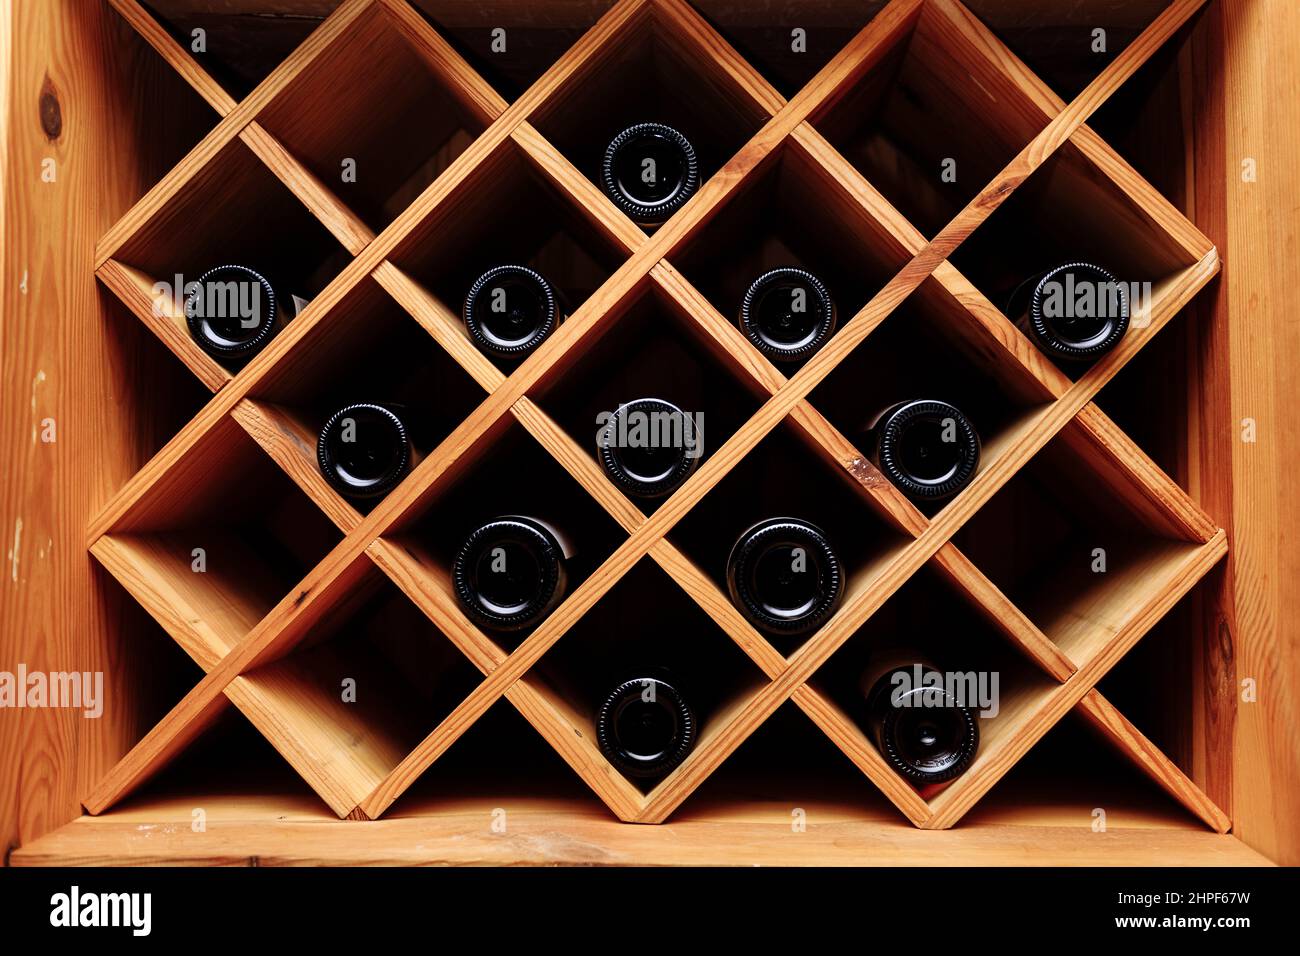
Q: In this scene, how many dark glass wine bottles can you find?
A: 12